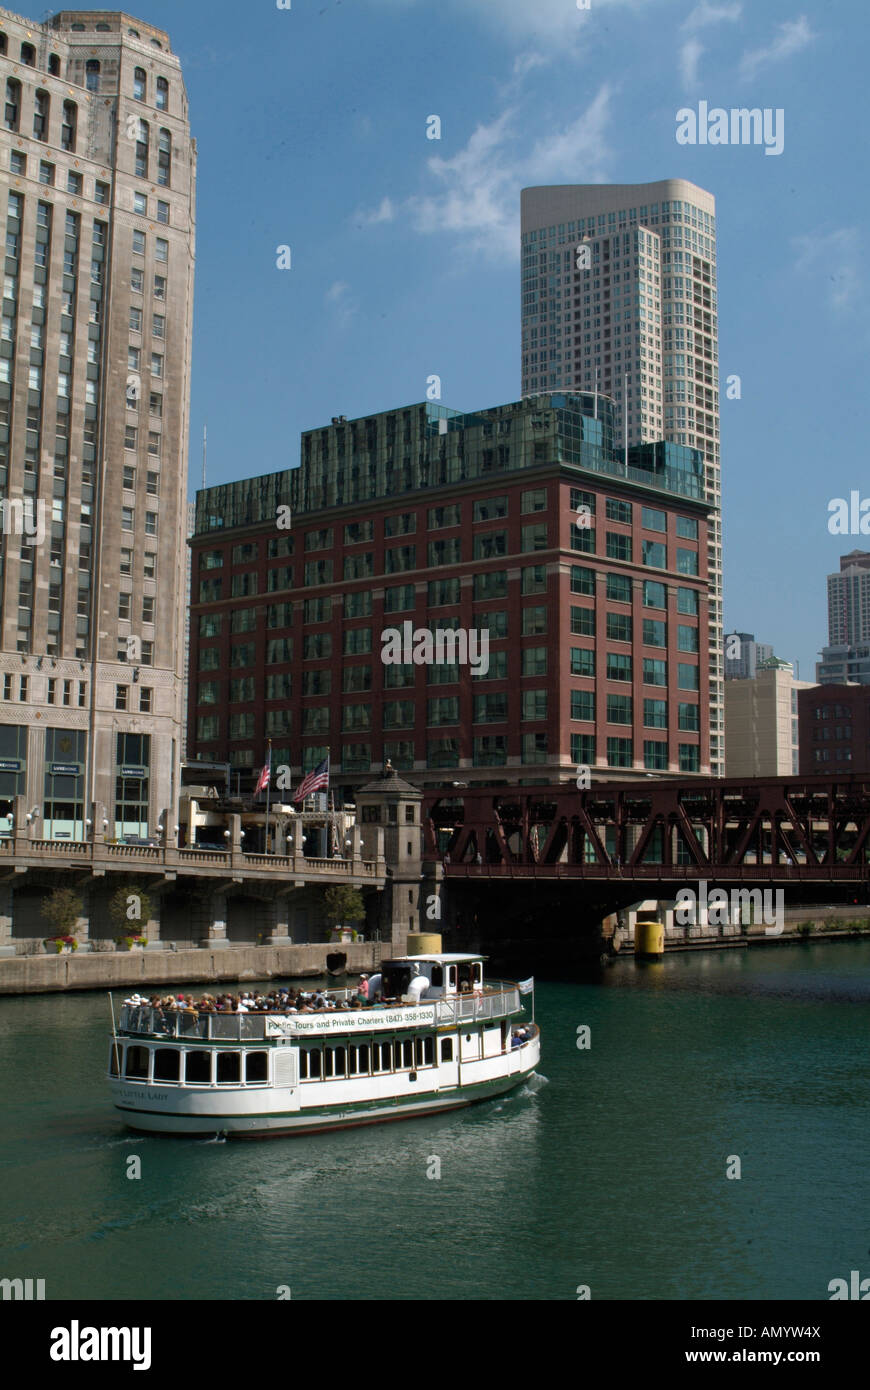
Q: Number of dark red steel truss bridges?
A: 1